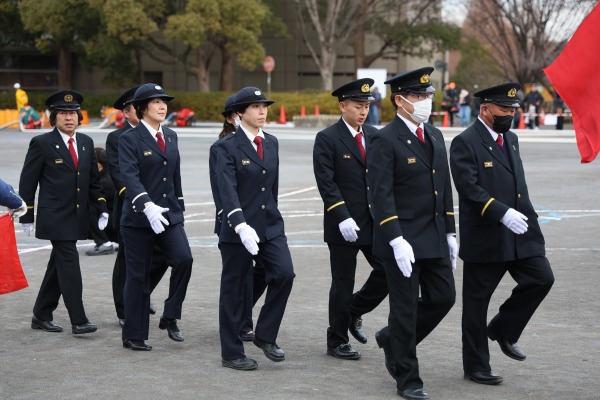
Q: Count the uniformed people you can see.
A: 8